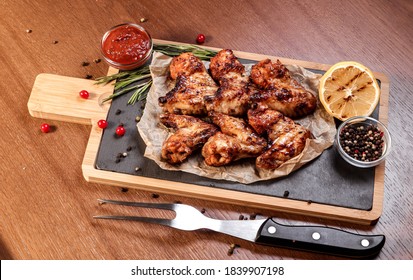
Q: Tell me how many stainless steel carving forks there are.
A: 1